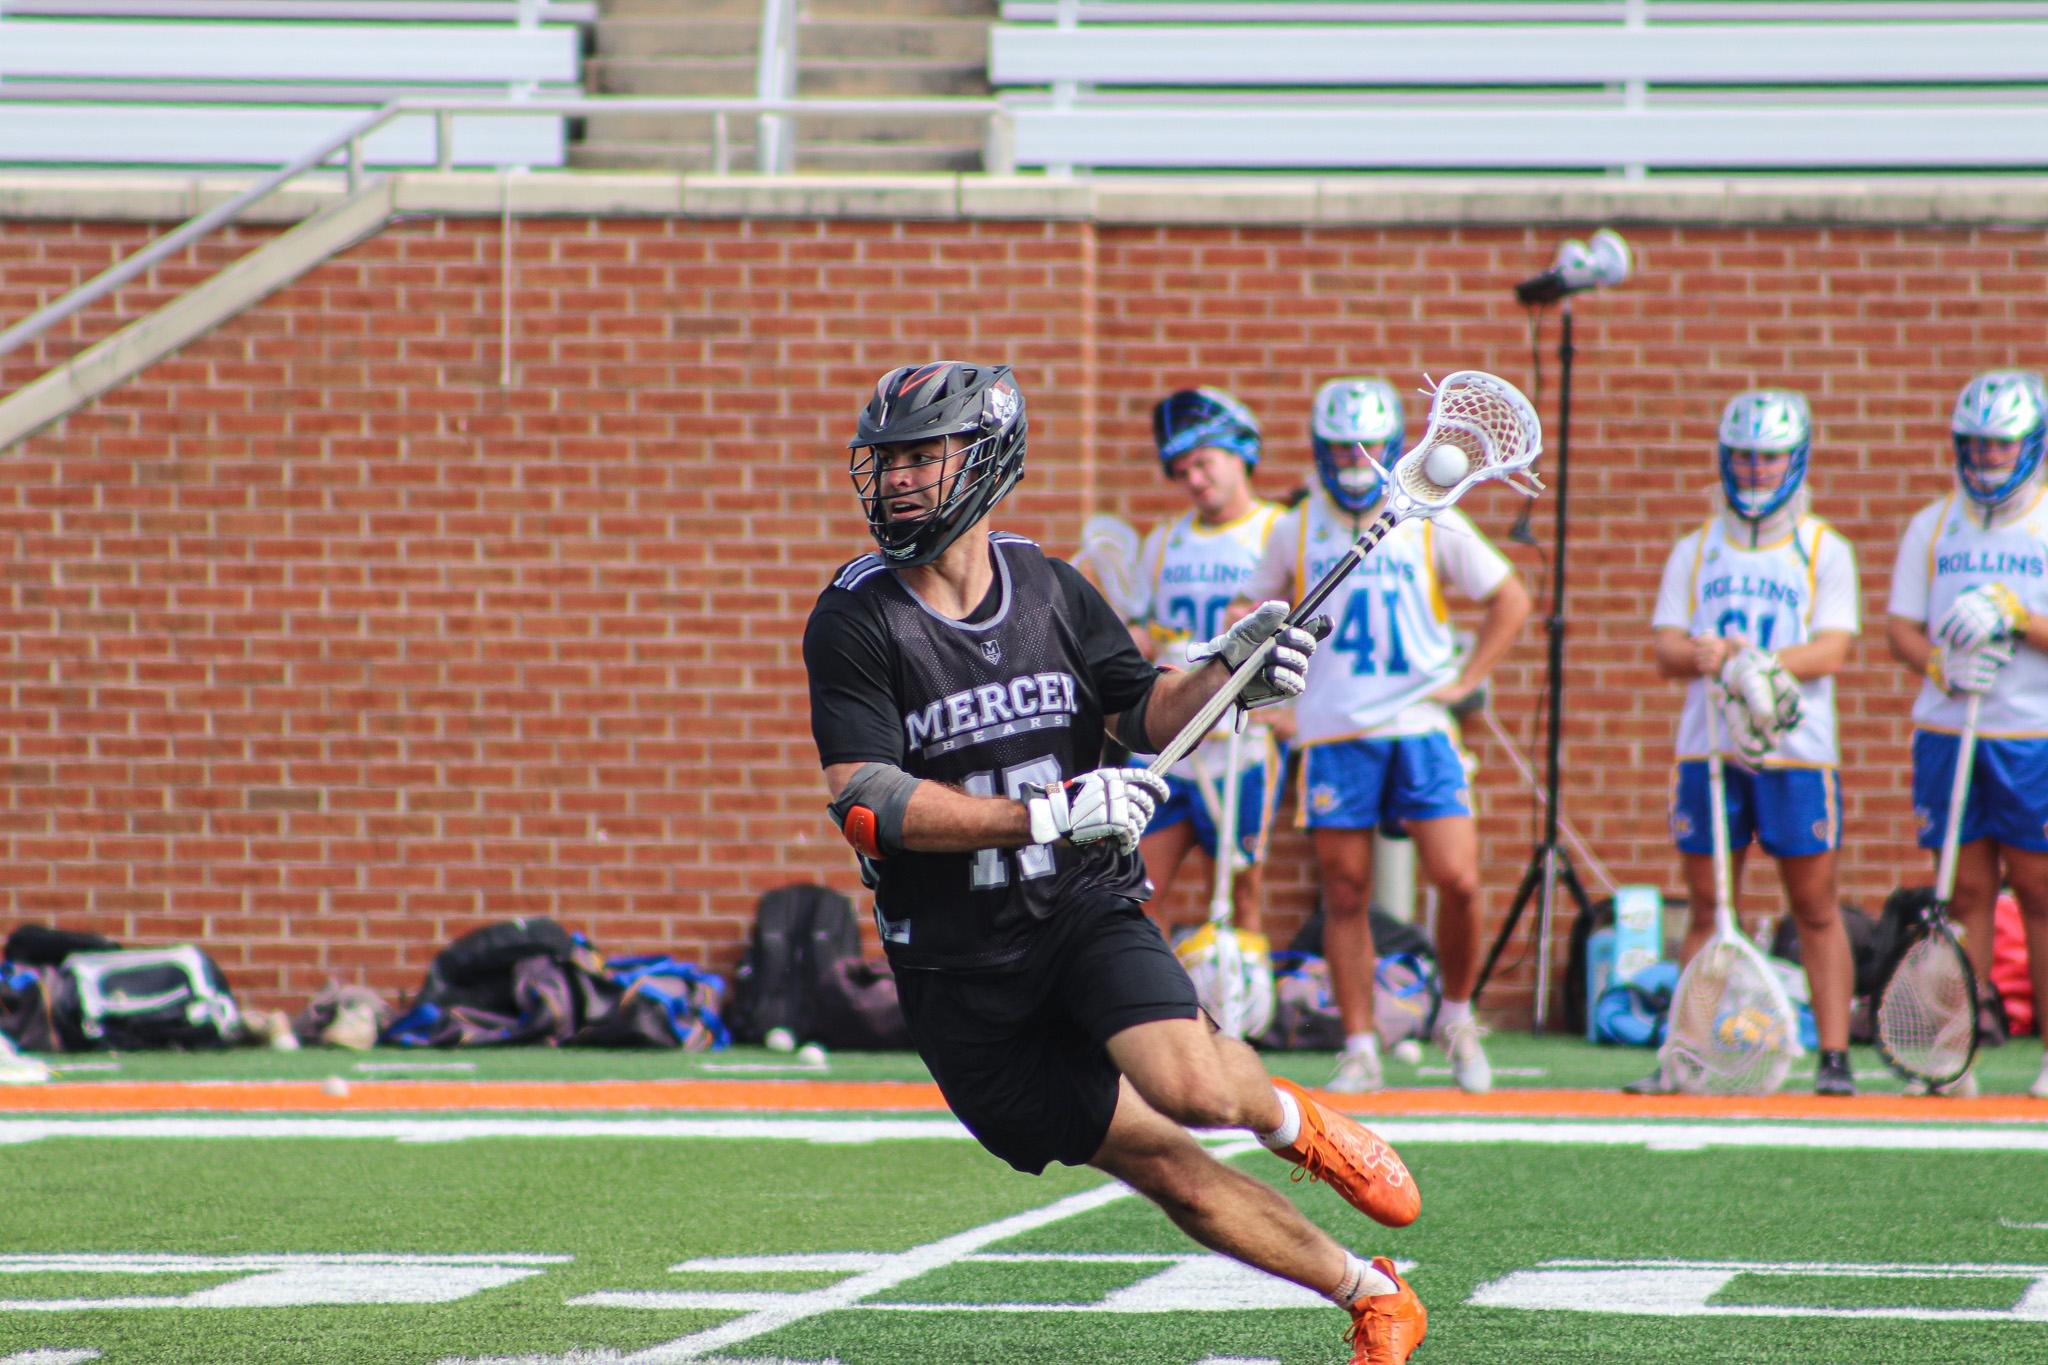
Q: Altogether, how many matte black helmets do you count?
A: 1